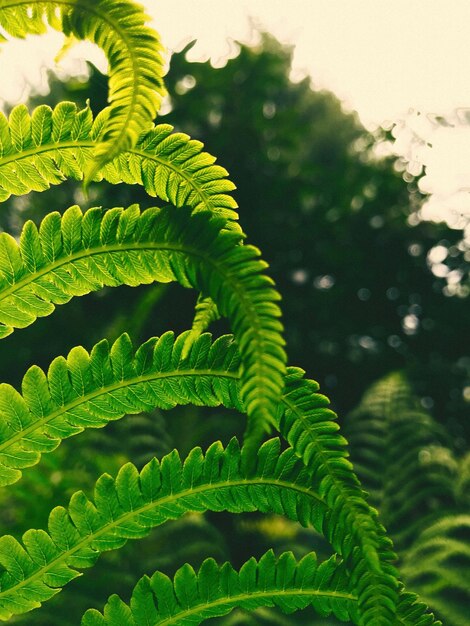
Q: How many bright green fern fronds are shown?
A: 6